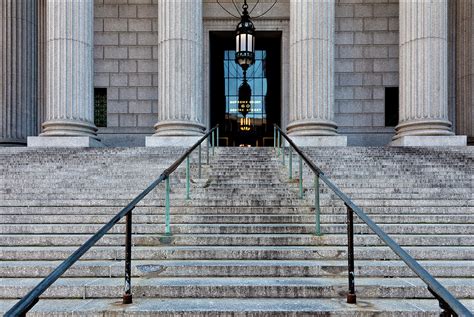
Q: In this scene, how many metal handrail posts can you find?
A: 14